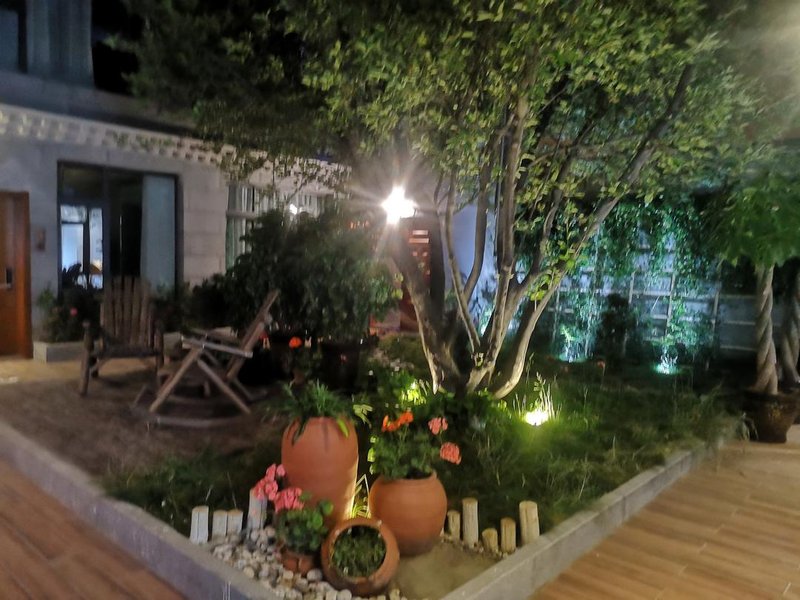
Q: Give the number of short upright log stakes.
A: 9